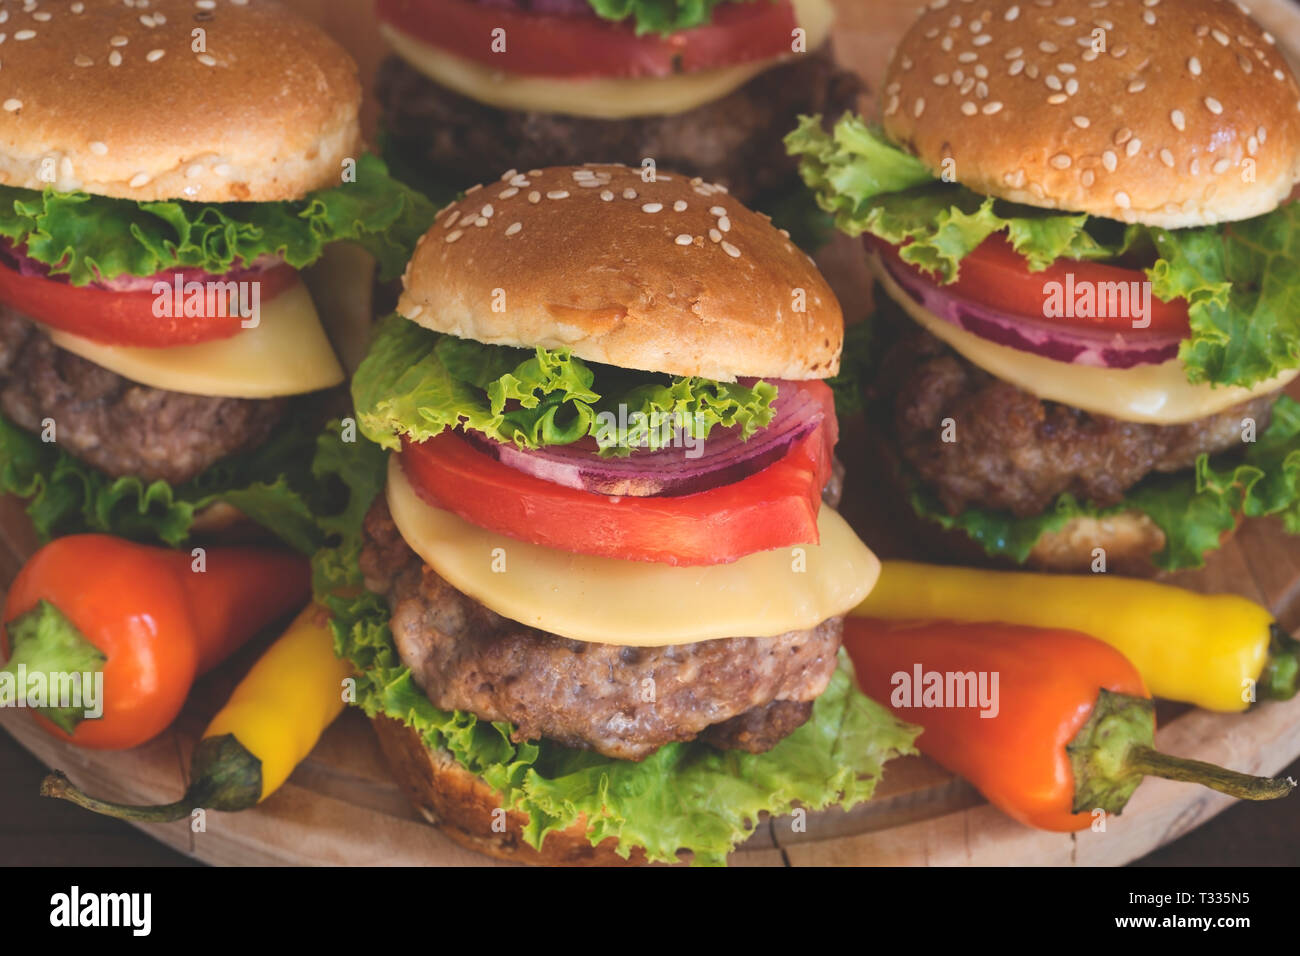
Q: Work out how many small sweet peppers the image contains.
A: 4